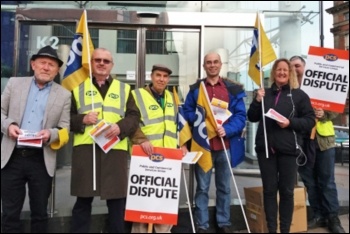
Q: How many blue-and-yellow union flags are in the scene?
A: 4